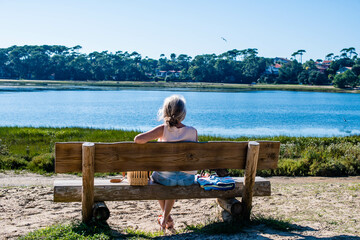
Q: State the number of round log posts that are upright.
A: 2